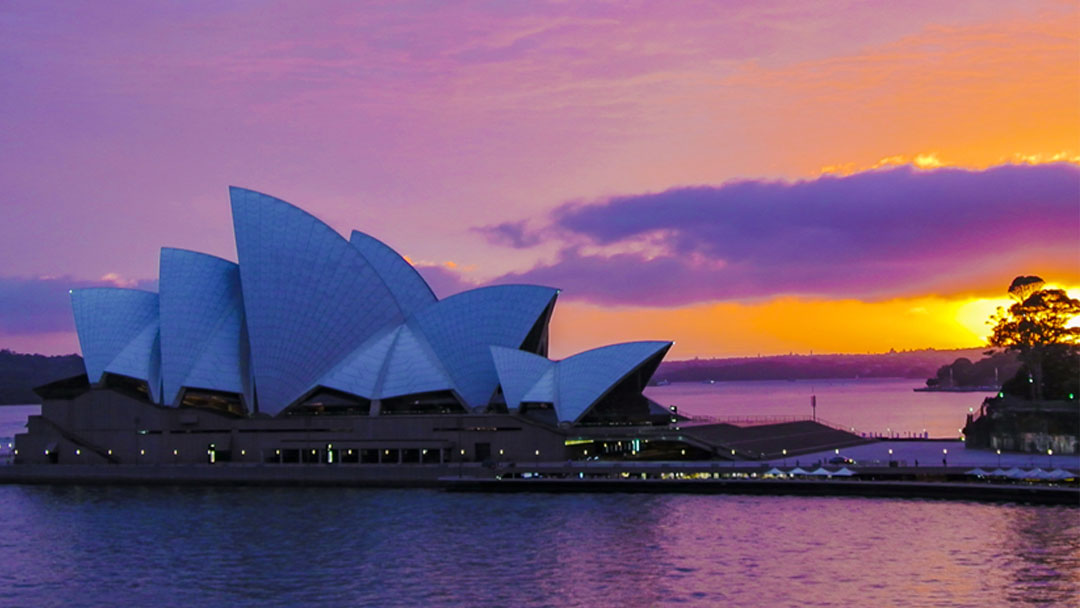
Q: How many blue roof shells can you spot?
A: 7